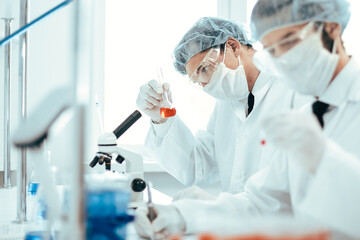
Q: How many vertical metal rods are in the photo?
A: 2